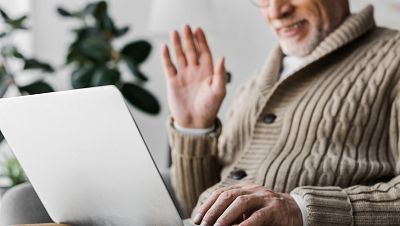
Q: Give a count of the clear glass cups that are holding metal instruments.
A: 0